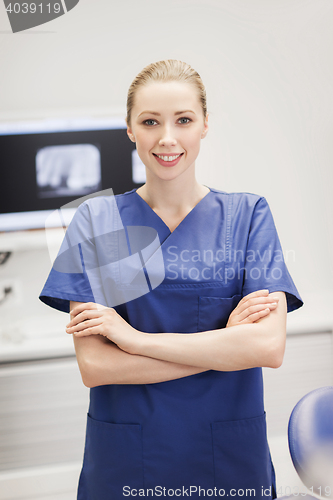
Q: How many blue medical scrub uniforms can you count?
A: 1